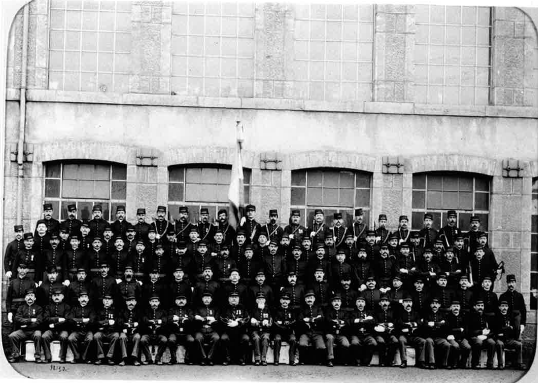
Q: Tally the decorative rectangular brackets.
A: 5